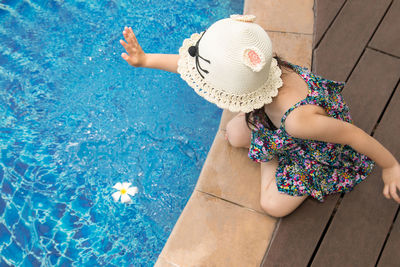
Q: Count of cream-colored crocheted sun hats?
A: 1